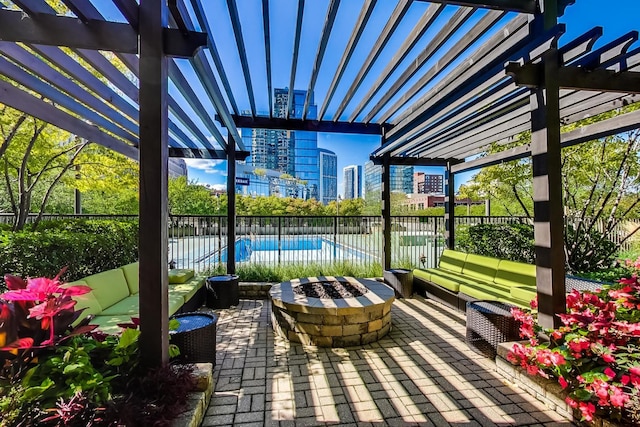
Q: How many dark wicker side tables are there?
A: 4